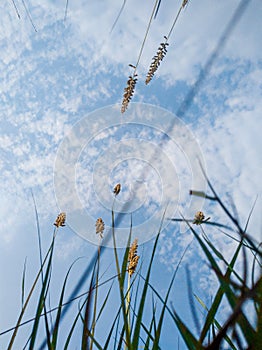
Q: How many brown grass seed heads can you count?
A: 7